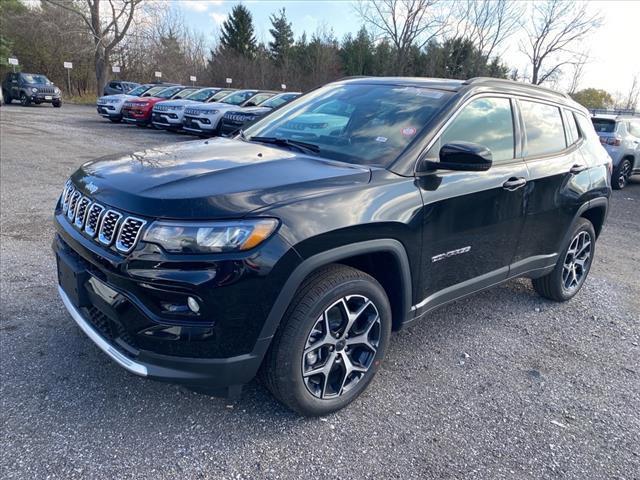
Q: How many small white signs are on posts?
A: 7